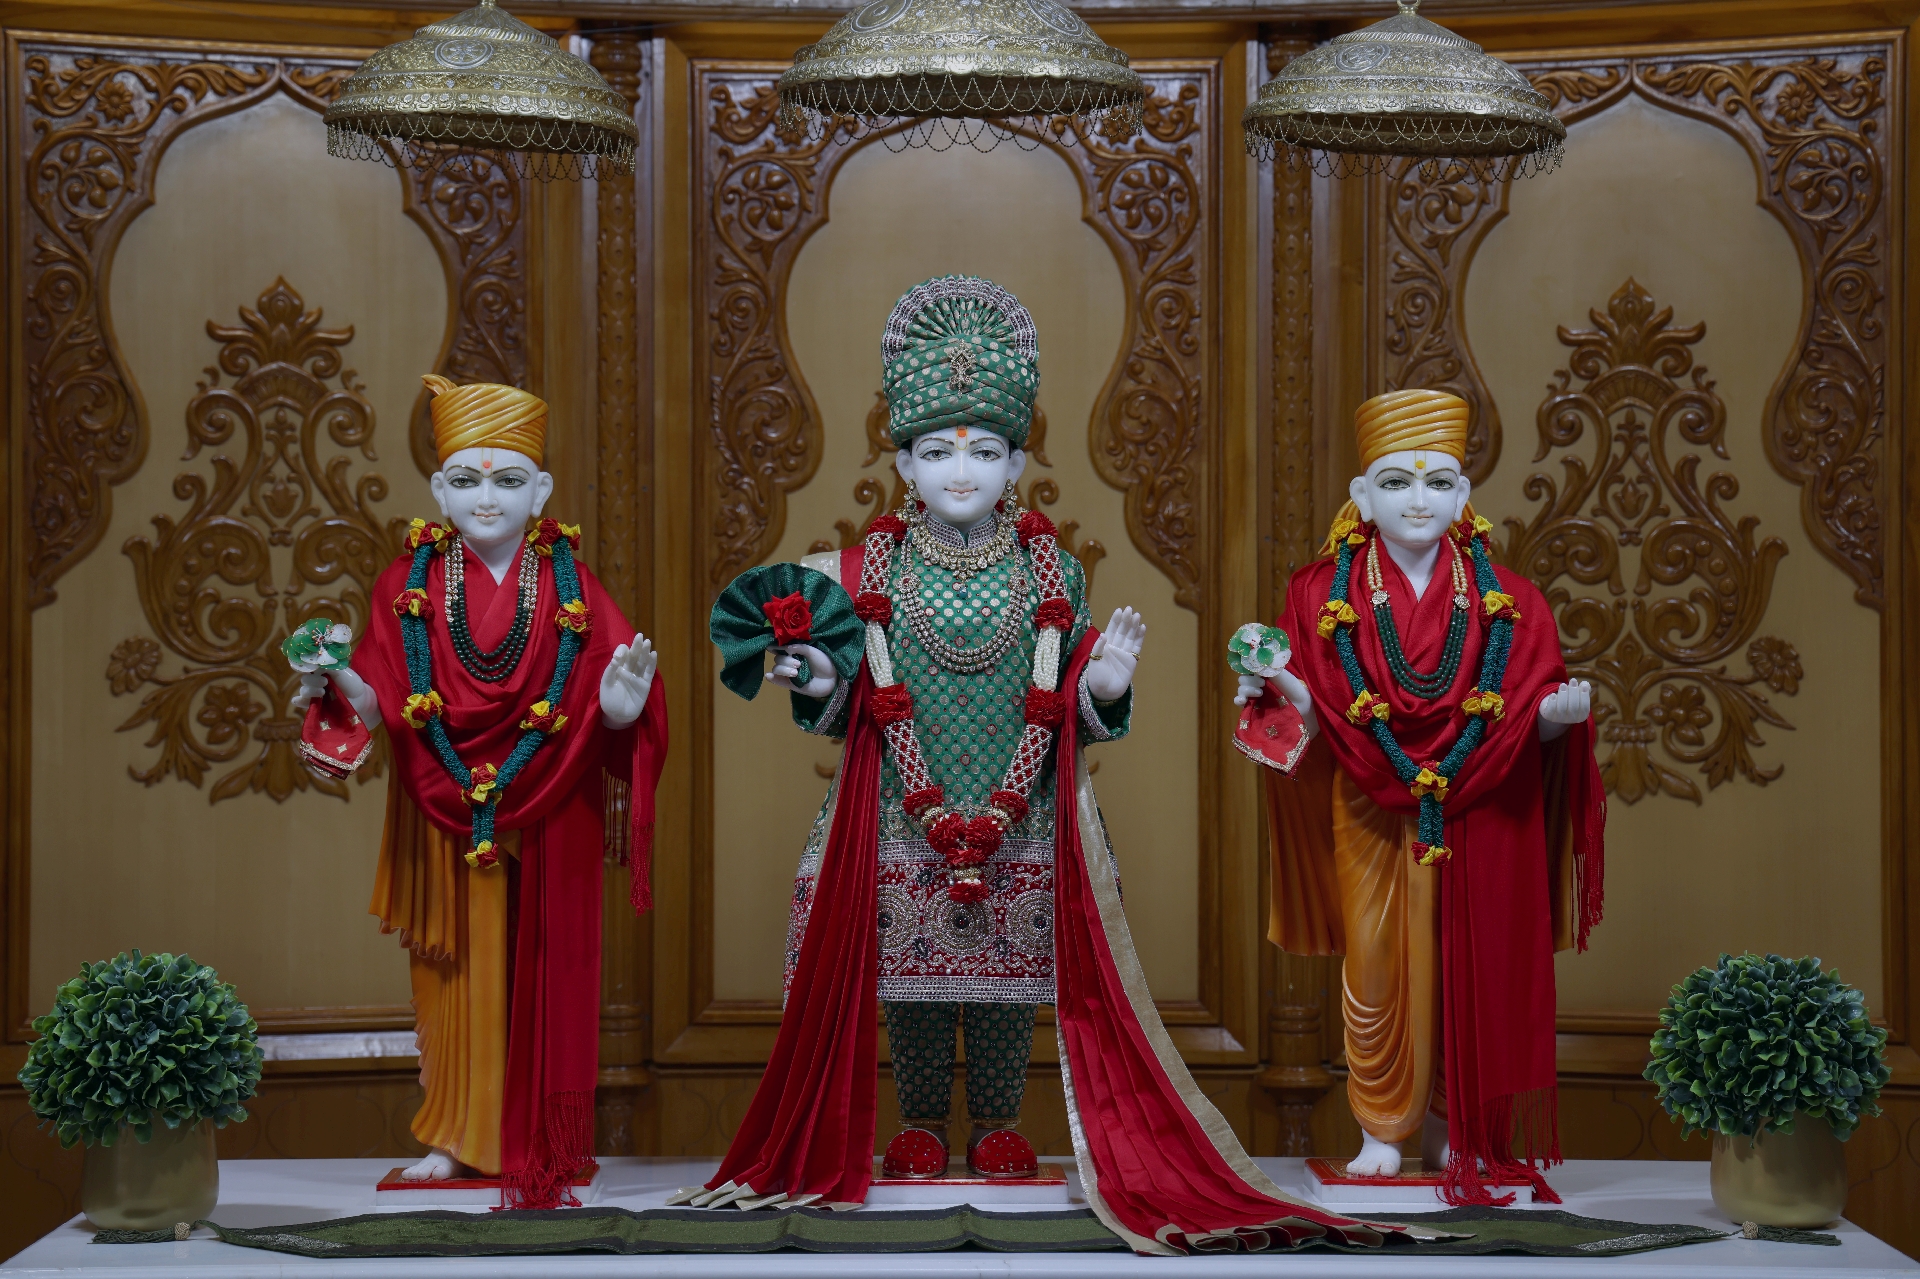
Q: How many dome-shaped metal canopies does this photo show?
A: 3